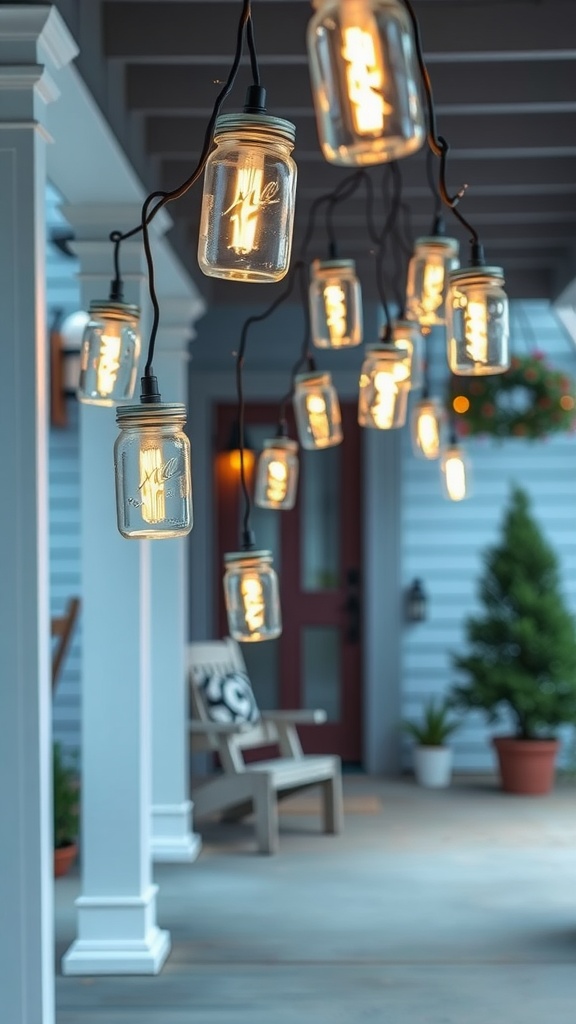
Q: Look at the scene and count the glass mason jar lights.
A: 14